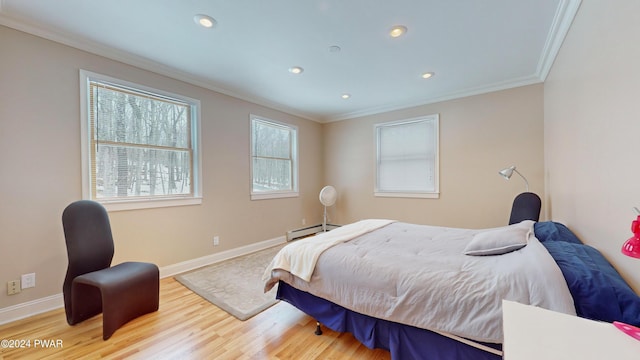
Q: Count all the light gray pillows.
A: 1